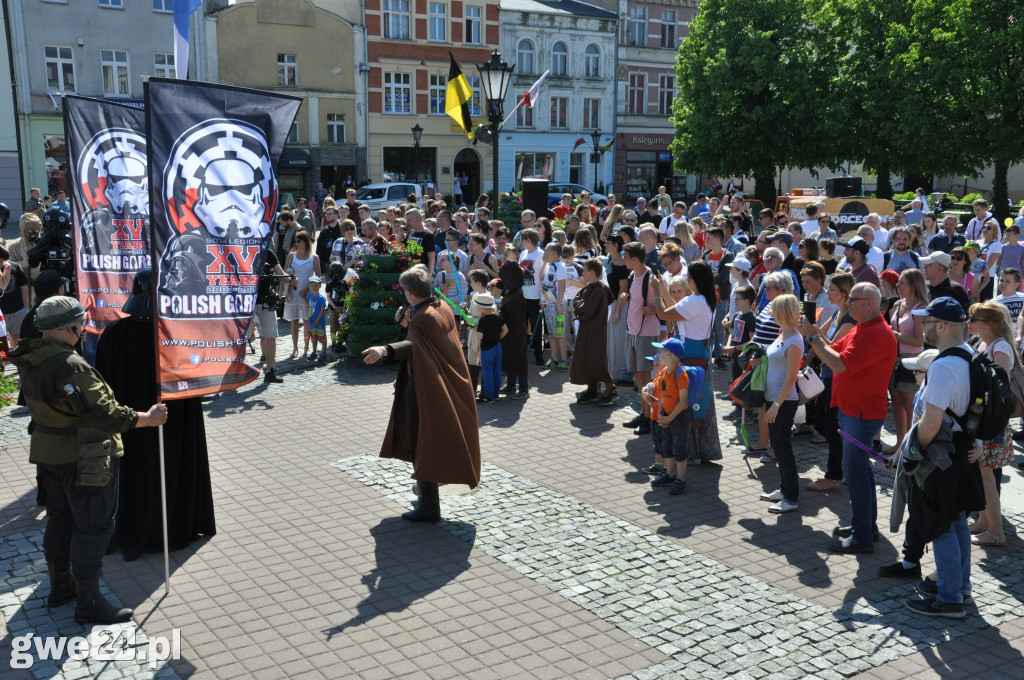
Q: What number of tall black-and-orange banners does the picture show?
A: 2